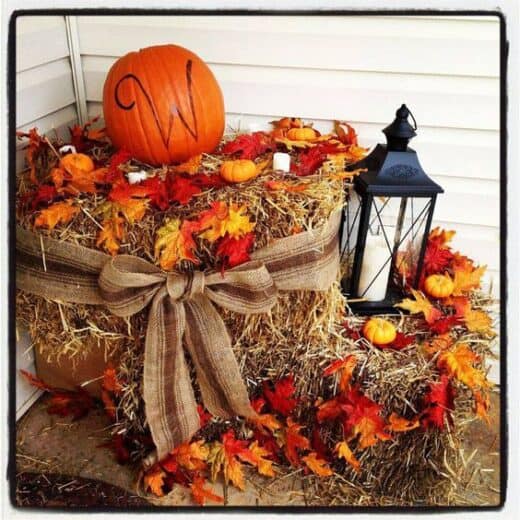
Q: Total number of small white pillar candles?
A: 3